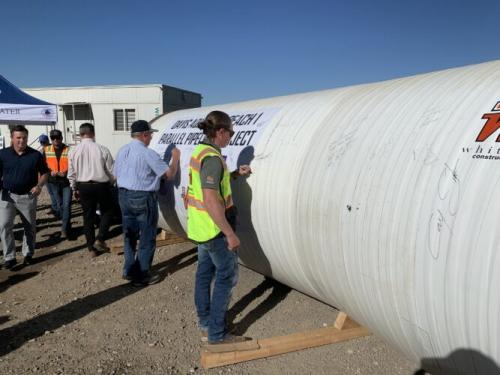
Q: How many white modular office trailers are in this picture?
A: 1